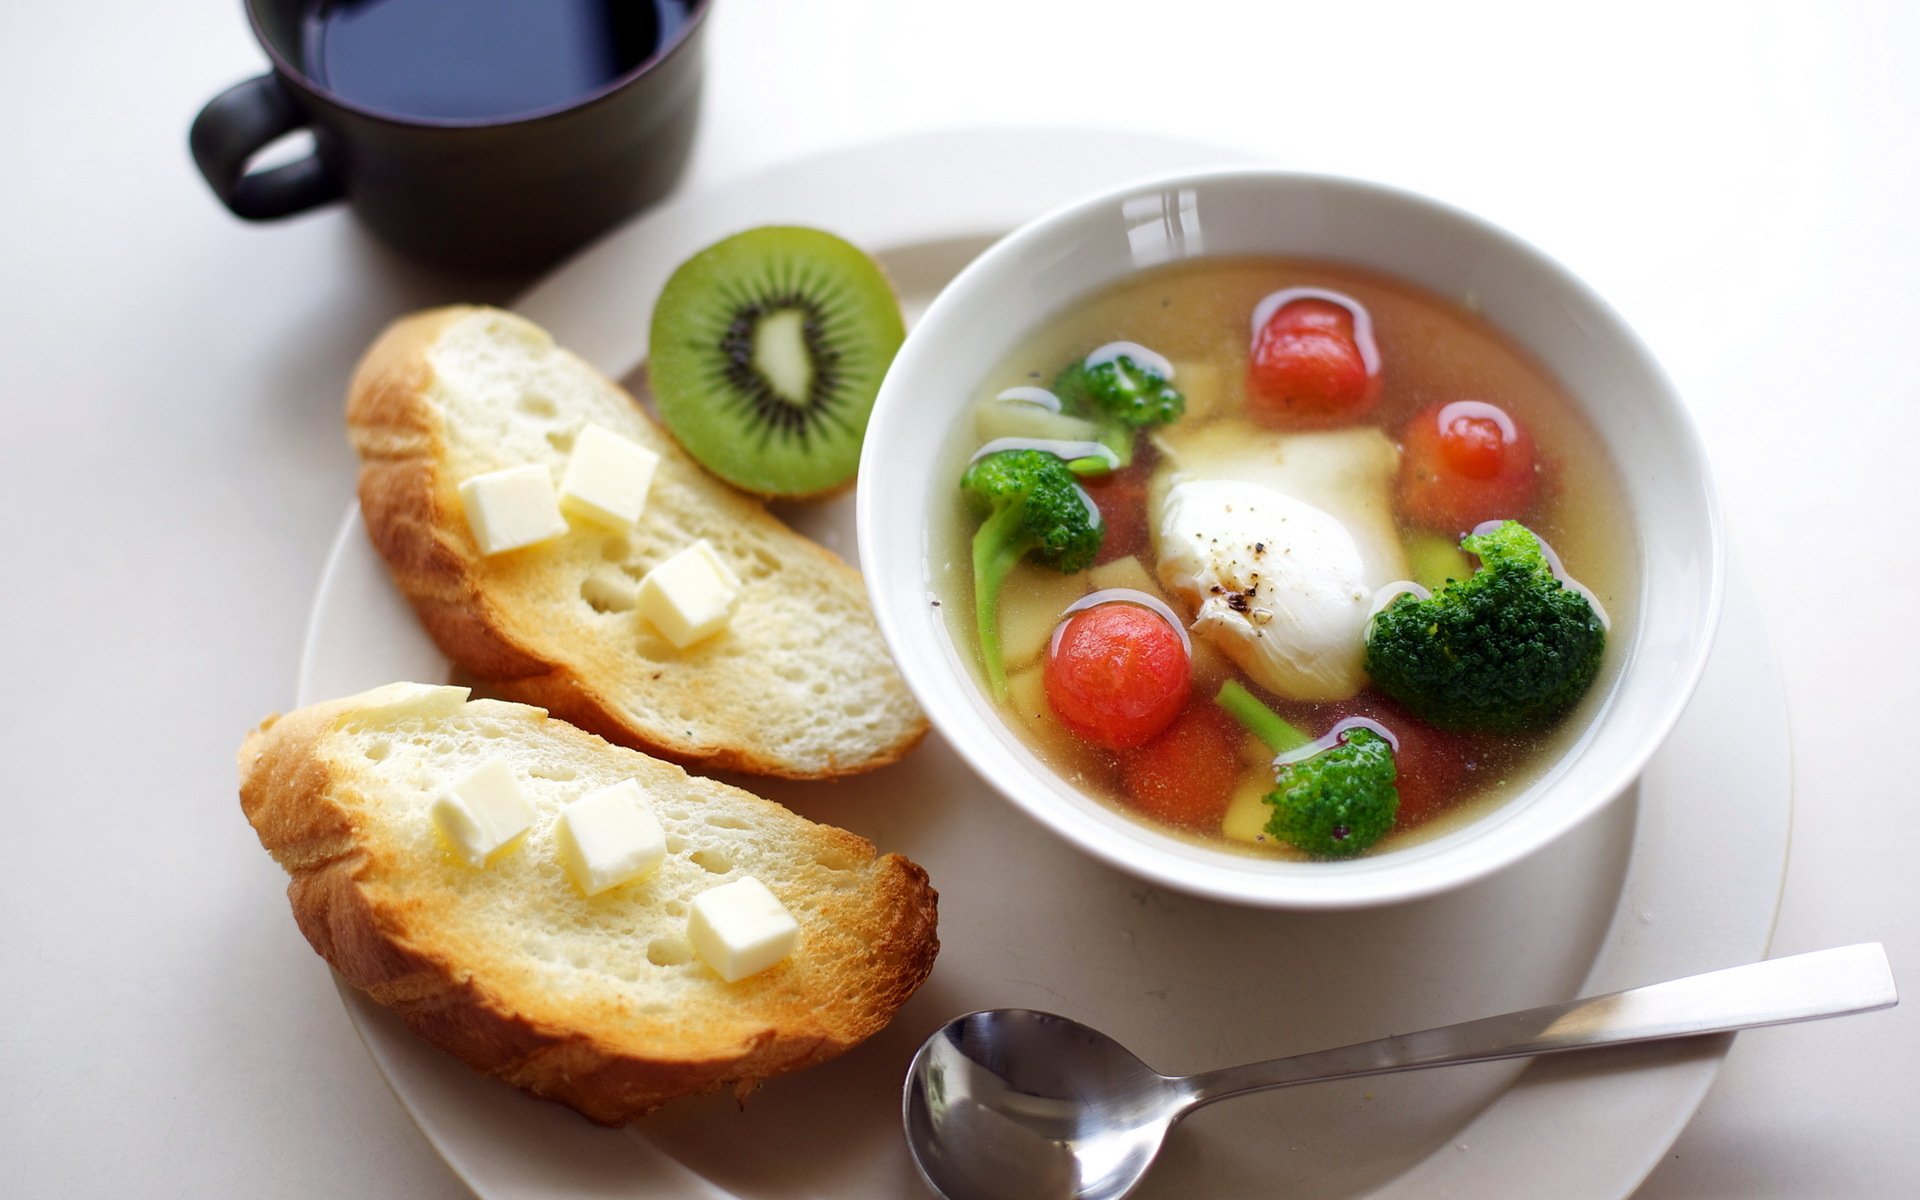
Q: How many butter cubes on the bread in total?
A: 6